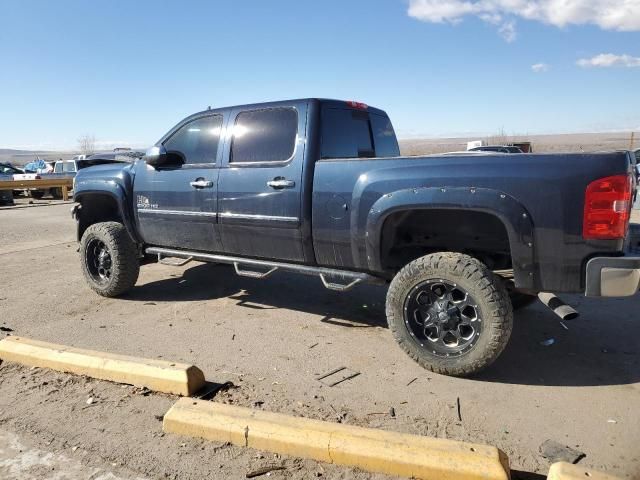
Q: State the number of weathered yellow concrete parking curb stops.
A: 3